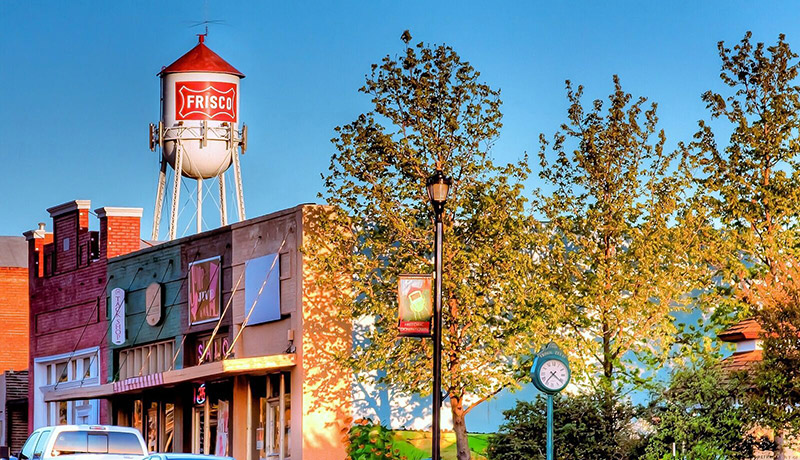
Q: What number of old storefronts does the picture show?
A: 4